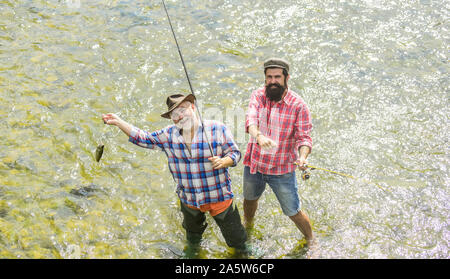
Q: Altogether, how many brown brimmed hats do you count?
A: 1